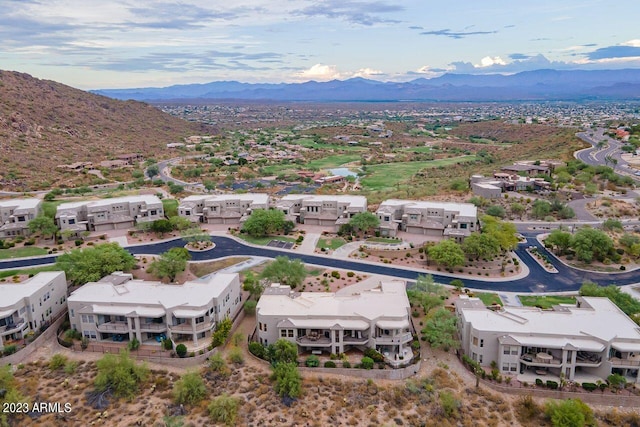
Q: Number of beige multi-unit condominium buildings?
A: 9